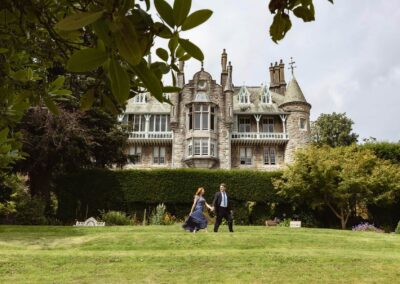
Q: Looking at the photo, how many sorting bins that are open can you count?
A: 0